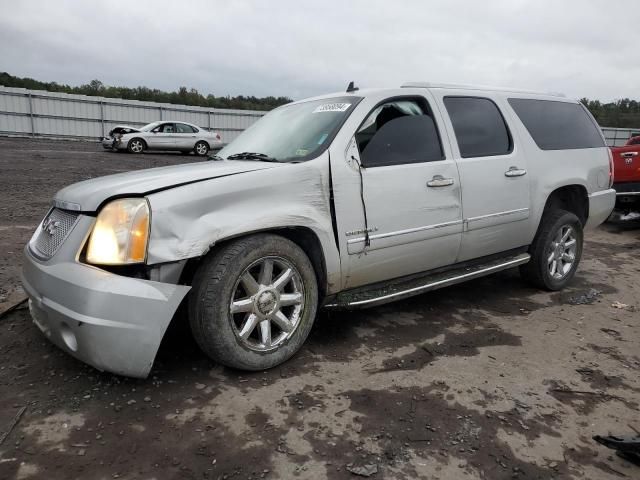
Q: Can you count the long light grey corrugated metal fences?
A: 1